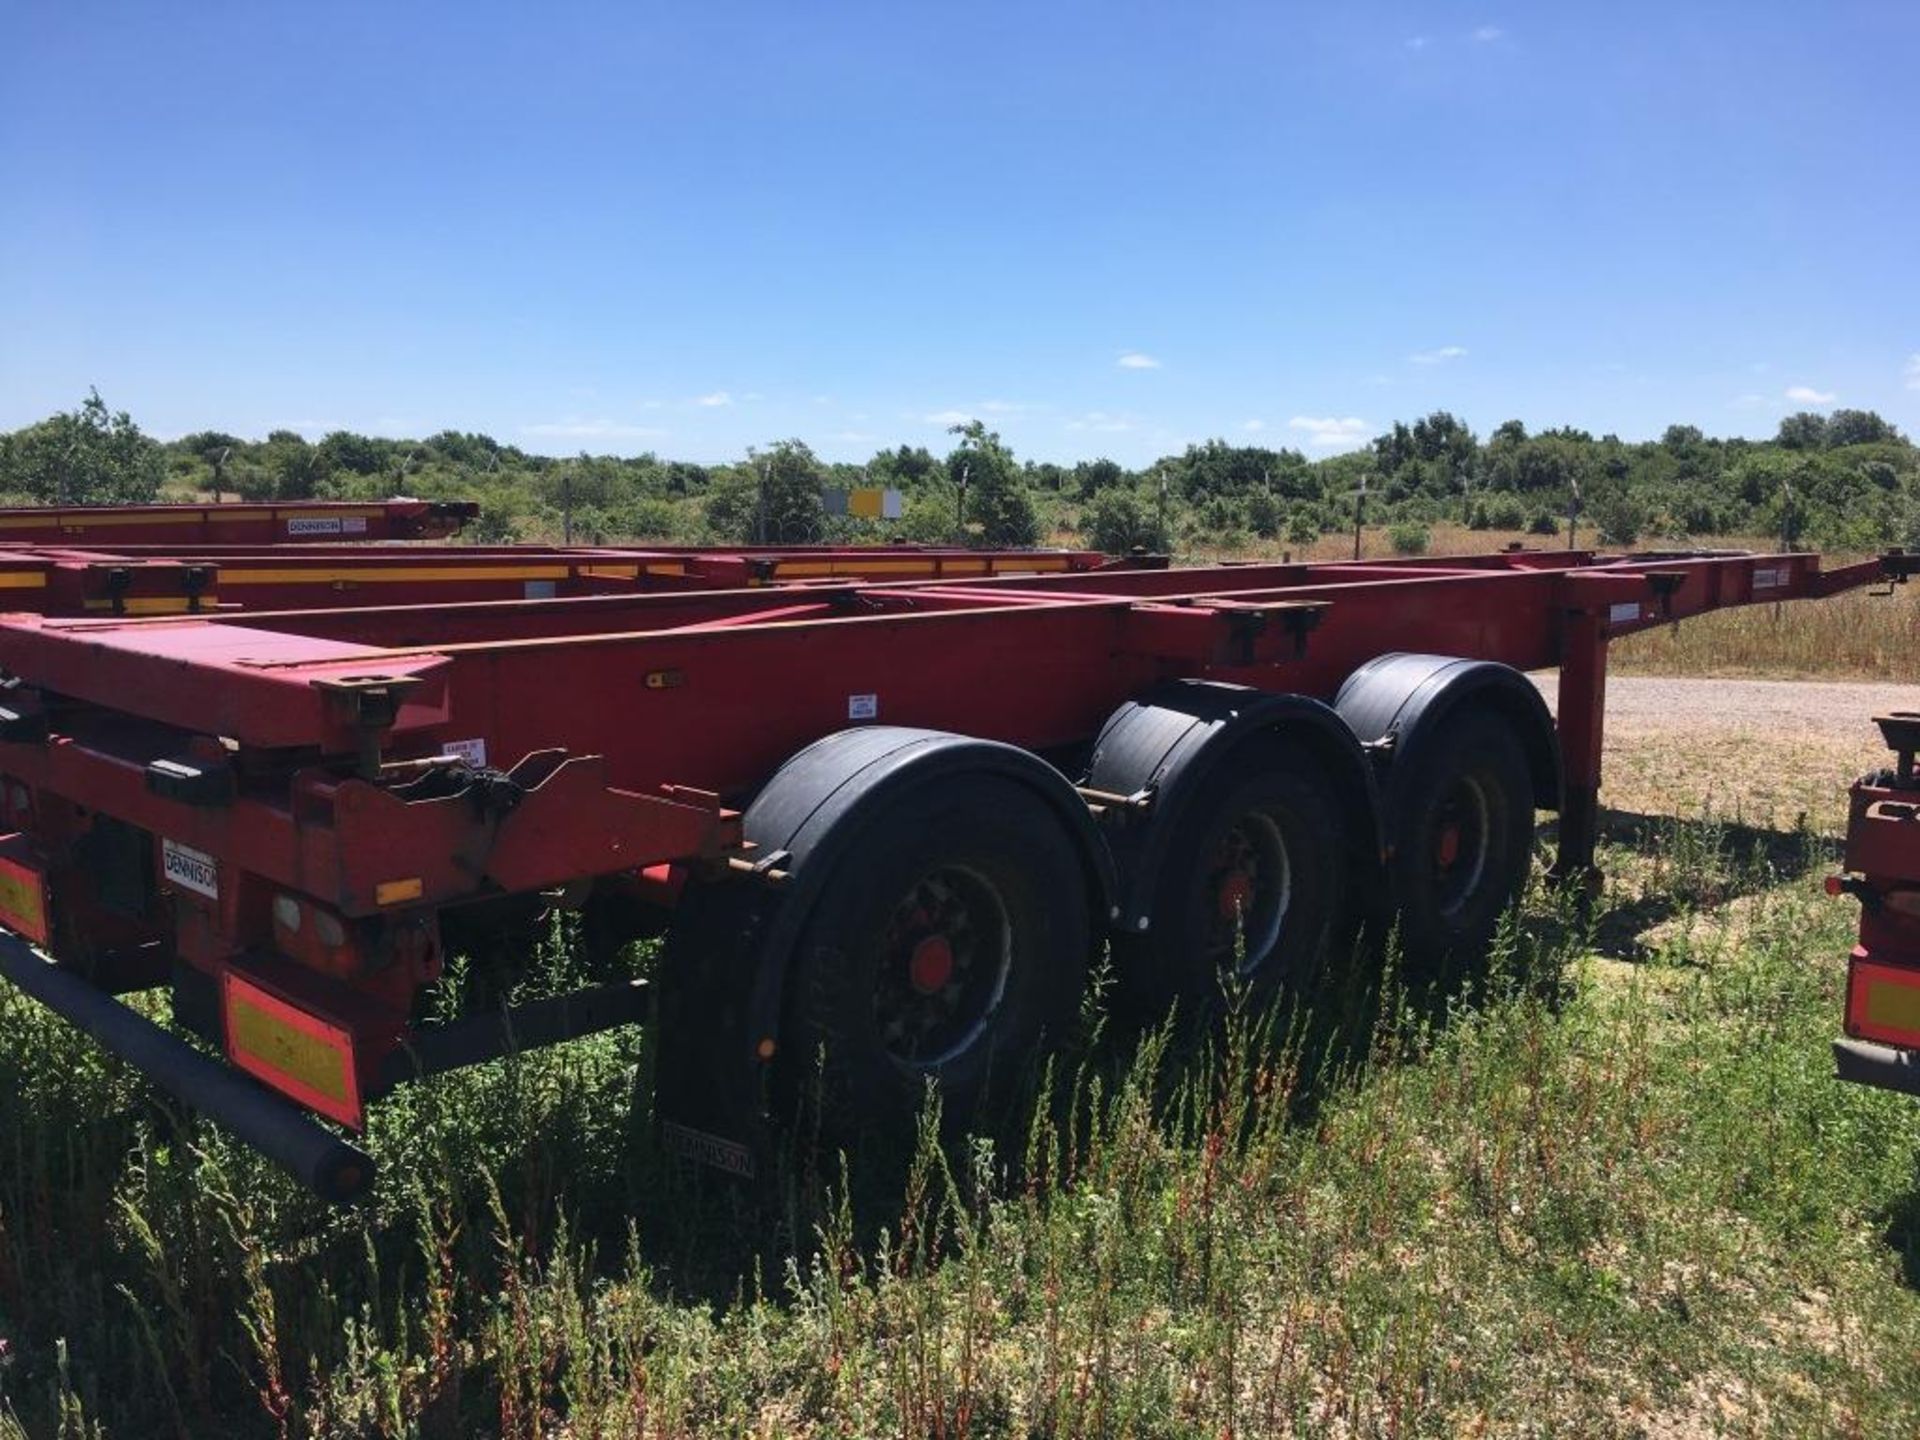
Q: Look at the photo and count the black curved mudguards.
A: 3